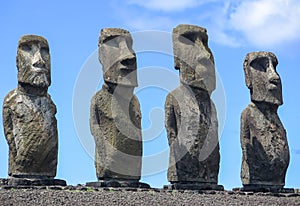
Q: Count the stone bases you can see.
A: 4